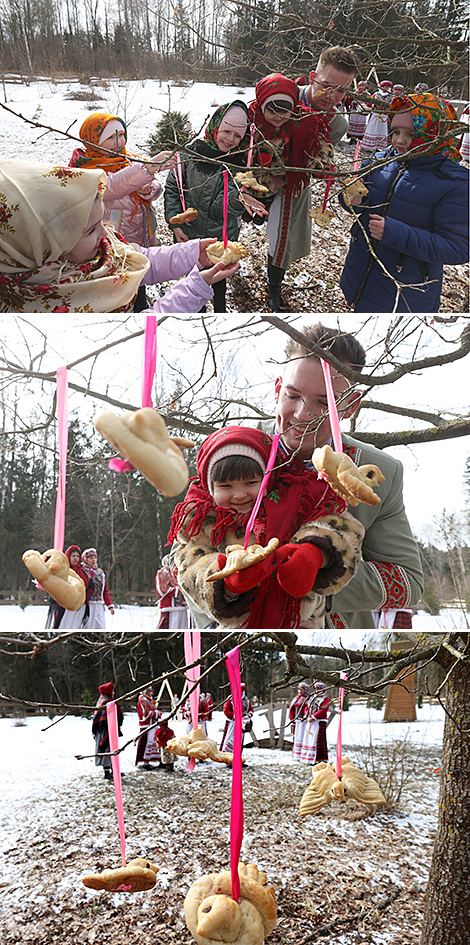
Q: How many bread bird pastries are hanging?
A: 13